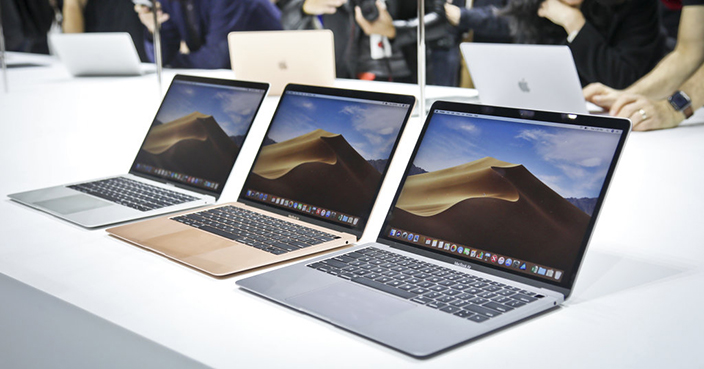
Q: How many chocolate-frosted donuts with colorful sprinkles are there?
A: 0